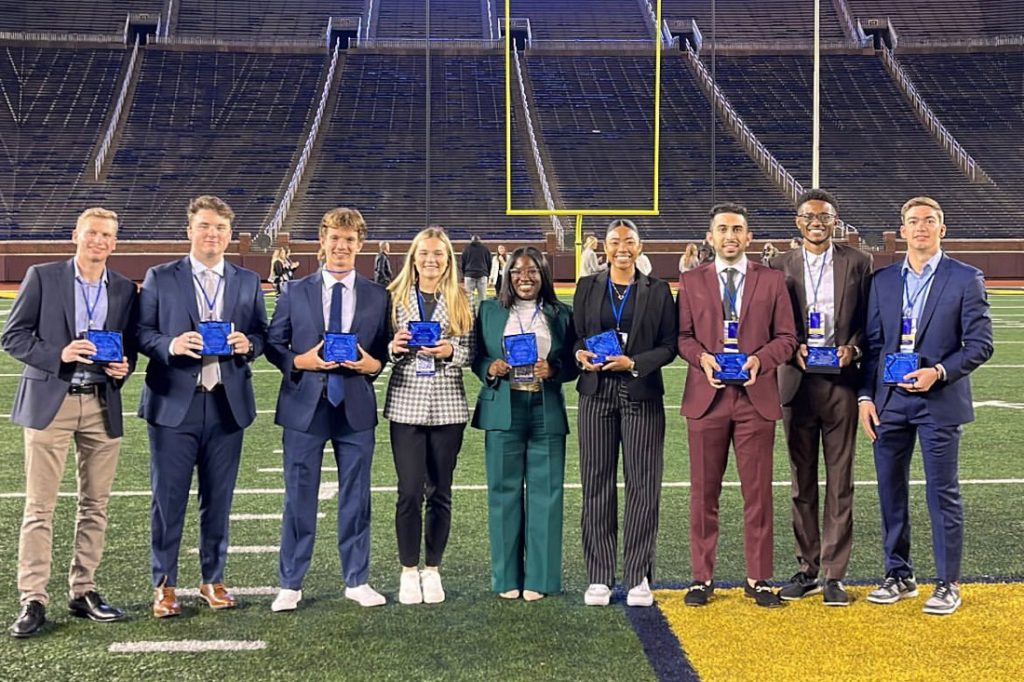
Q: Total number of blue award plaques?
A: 9